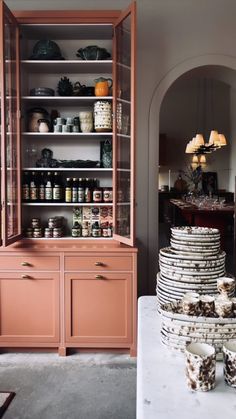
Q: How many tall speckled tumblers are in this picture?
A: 2